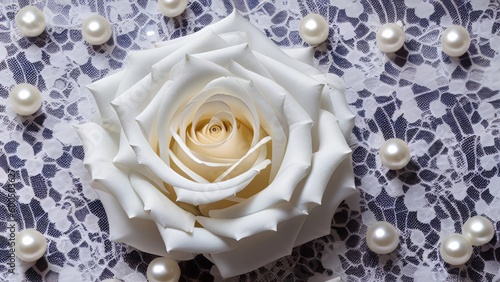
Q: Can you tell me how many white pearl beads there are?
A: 13